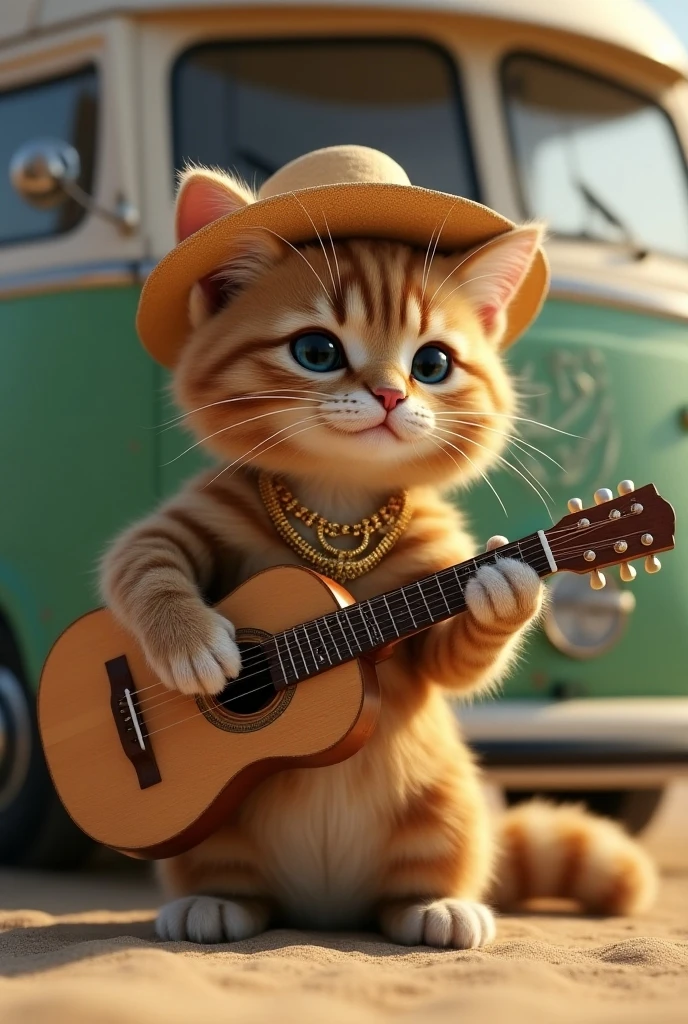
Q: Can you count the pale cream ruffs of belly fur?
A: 1